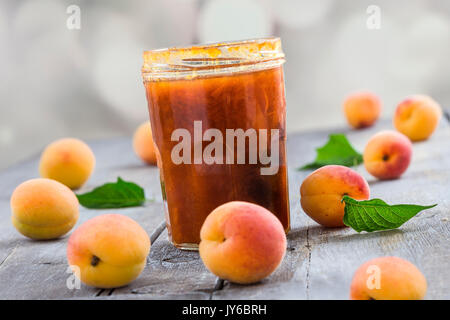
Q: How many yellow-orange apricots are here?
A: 10